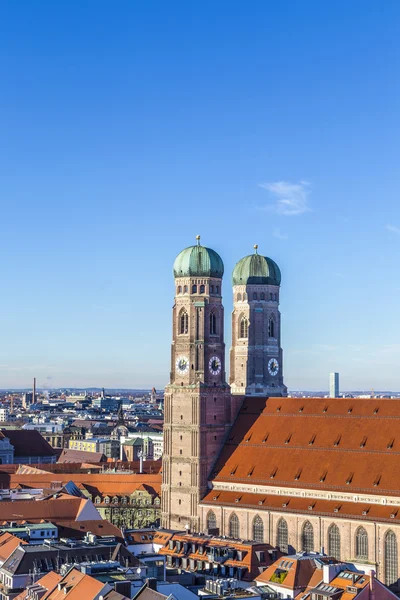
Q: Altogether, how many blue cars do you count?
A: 0